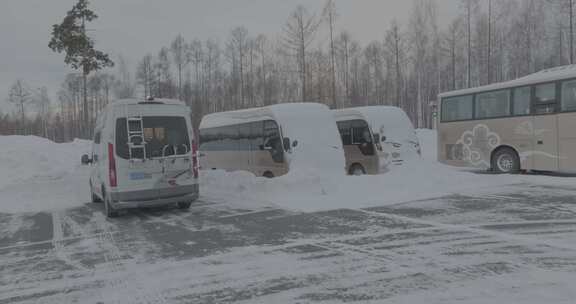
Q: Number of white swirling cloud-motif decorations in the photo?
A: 1